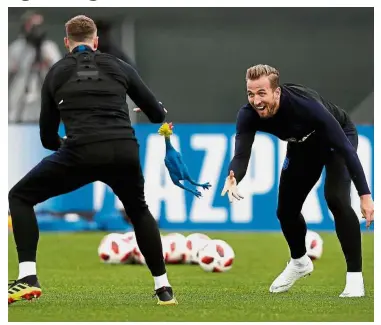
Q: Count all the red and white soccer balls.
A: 6